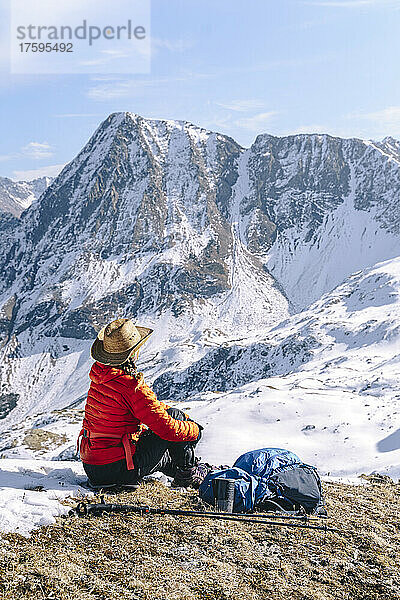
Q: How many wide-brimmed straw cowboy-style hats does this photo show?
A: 1